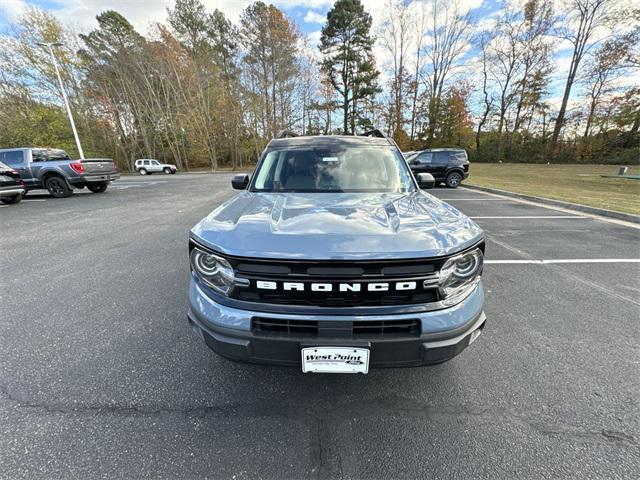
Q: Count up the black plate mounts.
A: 1